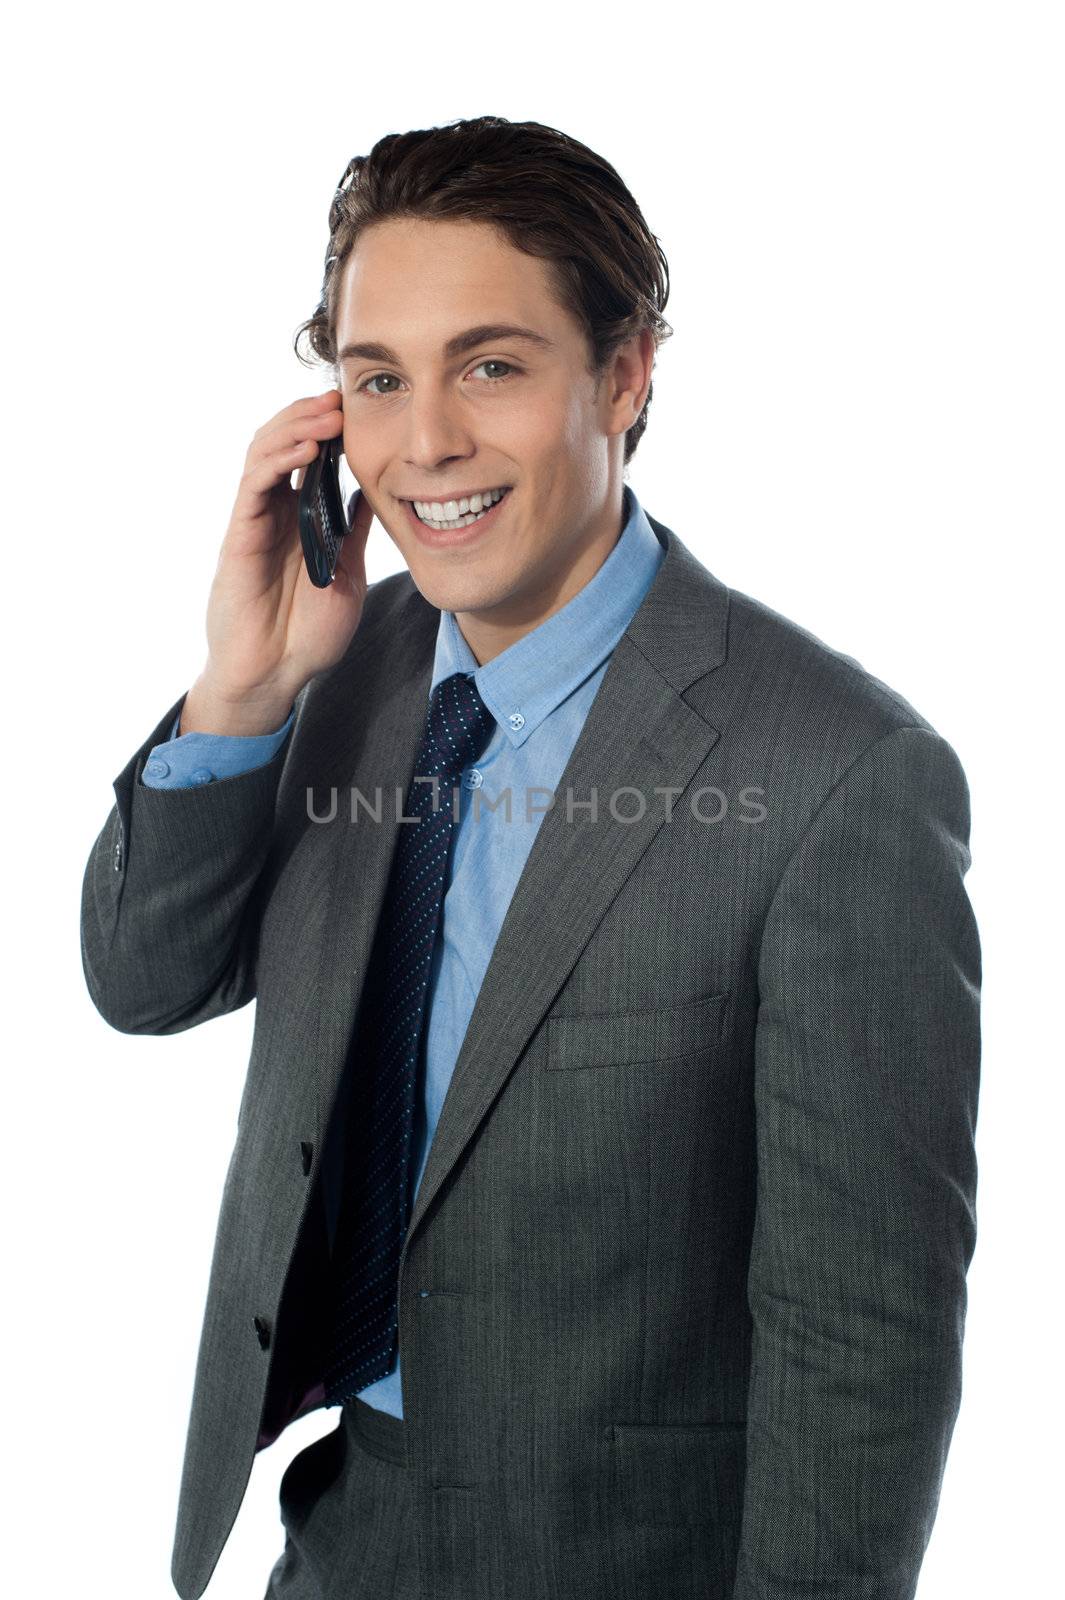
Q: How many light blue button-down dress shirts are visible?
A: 1